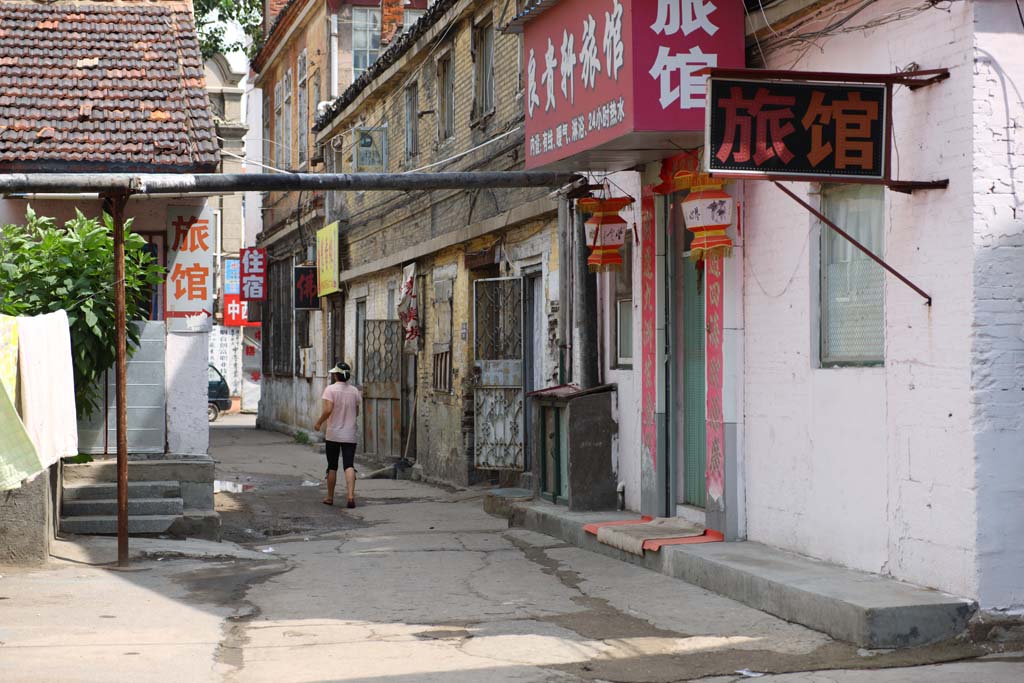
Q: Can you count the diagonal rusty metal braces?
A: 1